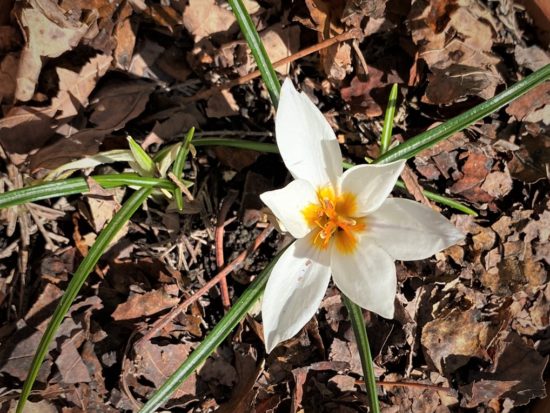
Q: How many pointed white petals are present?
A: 6